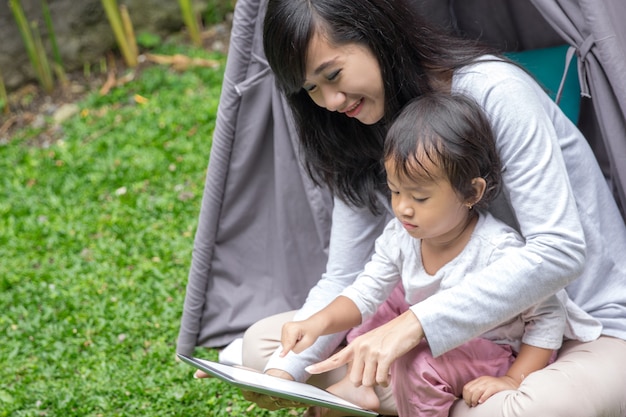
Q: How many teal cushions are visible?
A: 1